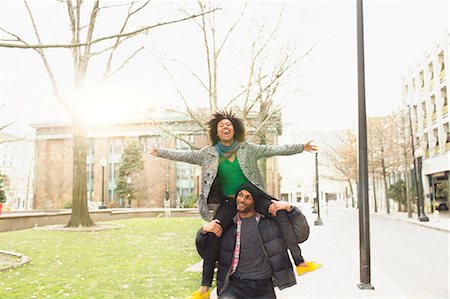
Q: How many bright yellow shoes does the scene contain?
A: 2